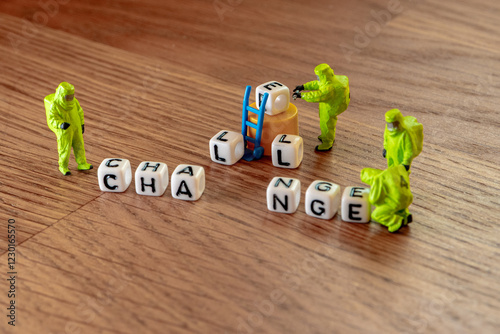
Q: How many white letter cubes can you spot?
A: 9